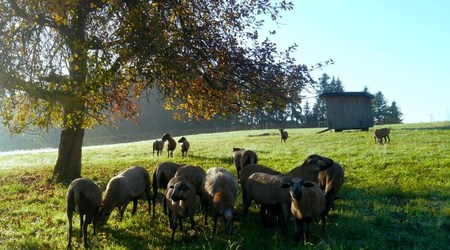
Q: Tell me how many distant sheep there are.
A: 5